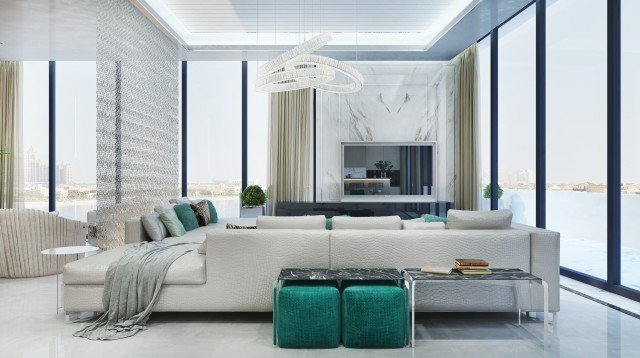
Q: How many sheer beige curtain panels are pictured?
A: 3